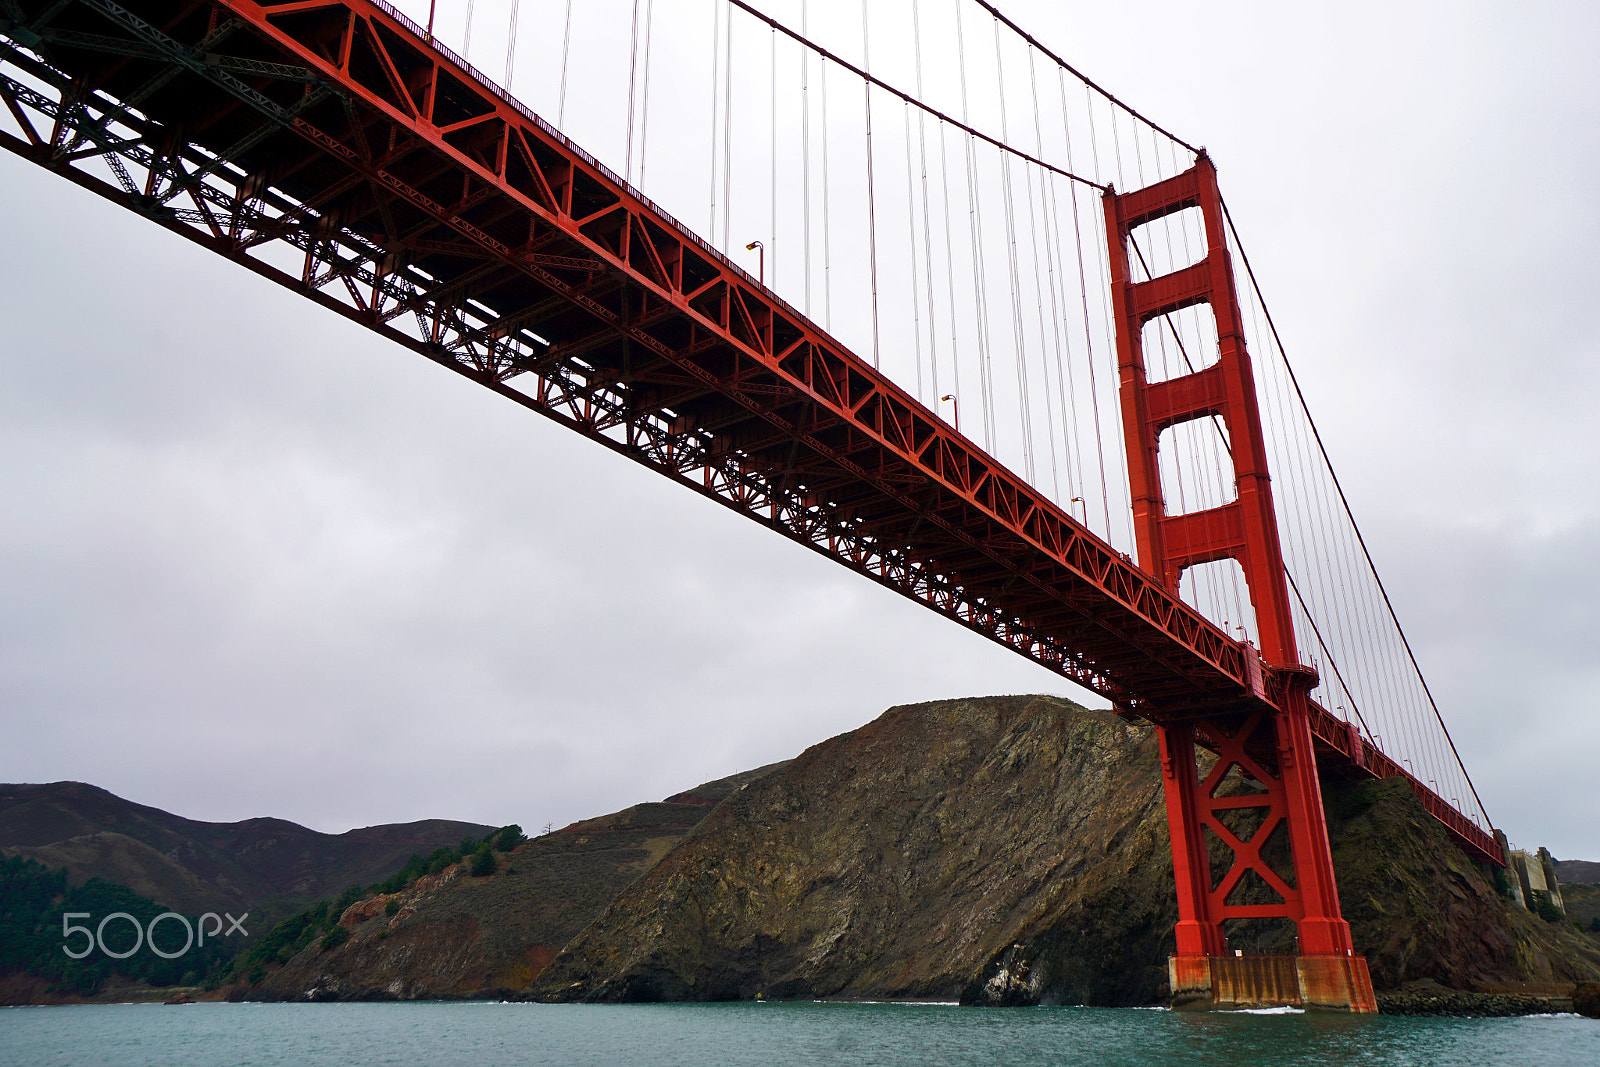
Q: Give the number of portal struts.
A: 4